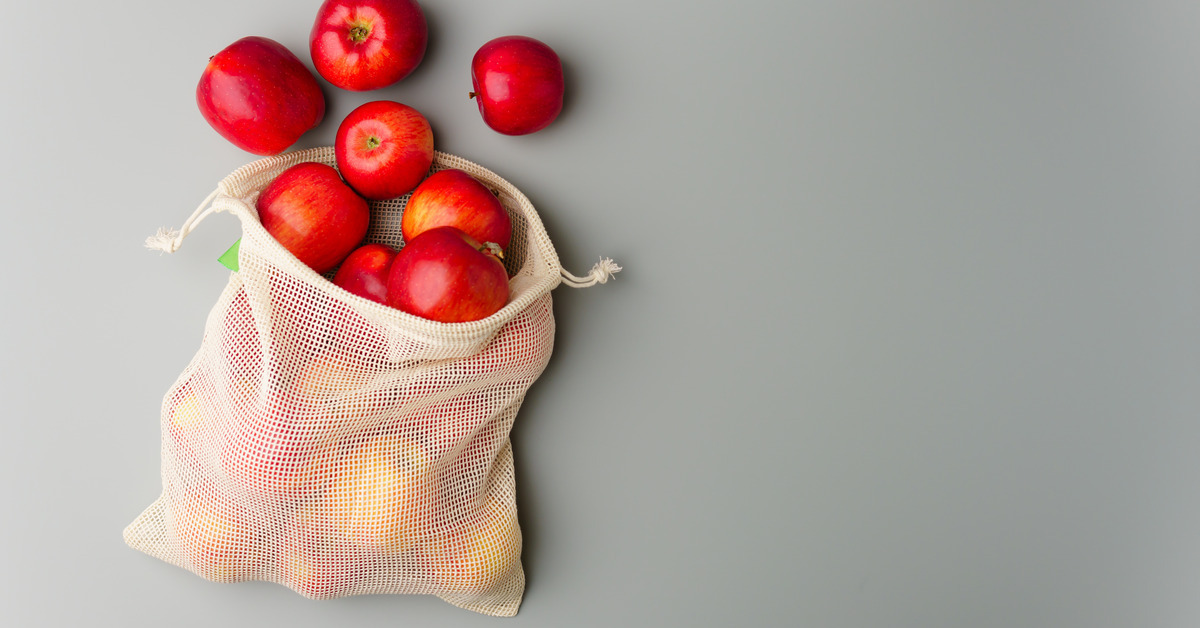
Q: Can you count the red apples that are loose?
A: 3